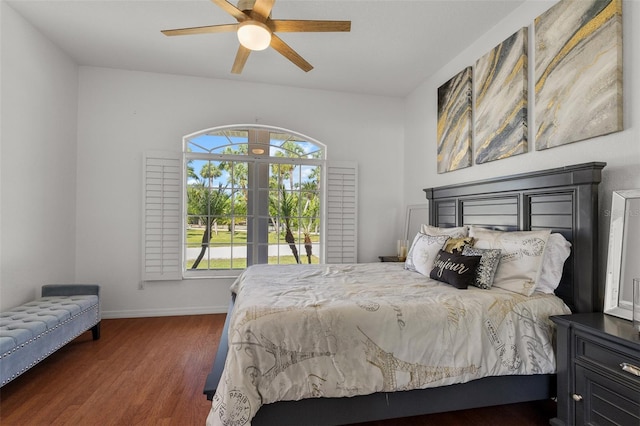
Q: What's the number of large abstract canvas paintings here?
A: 3